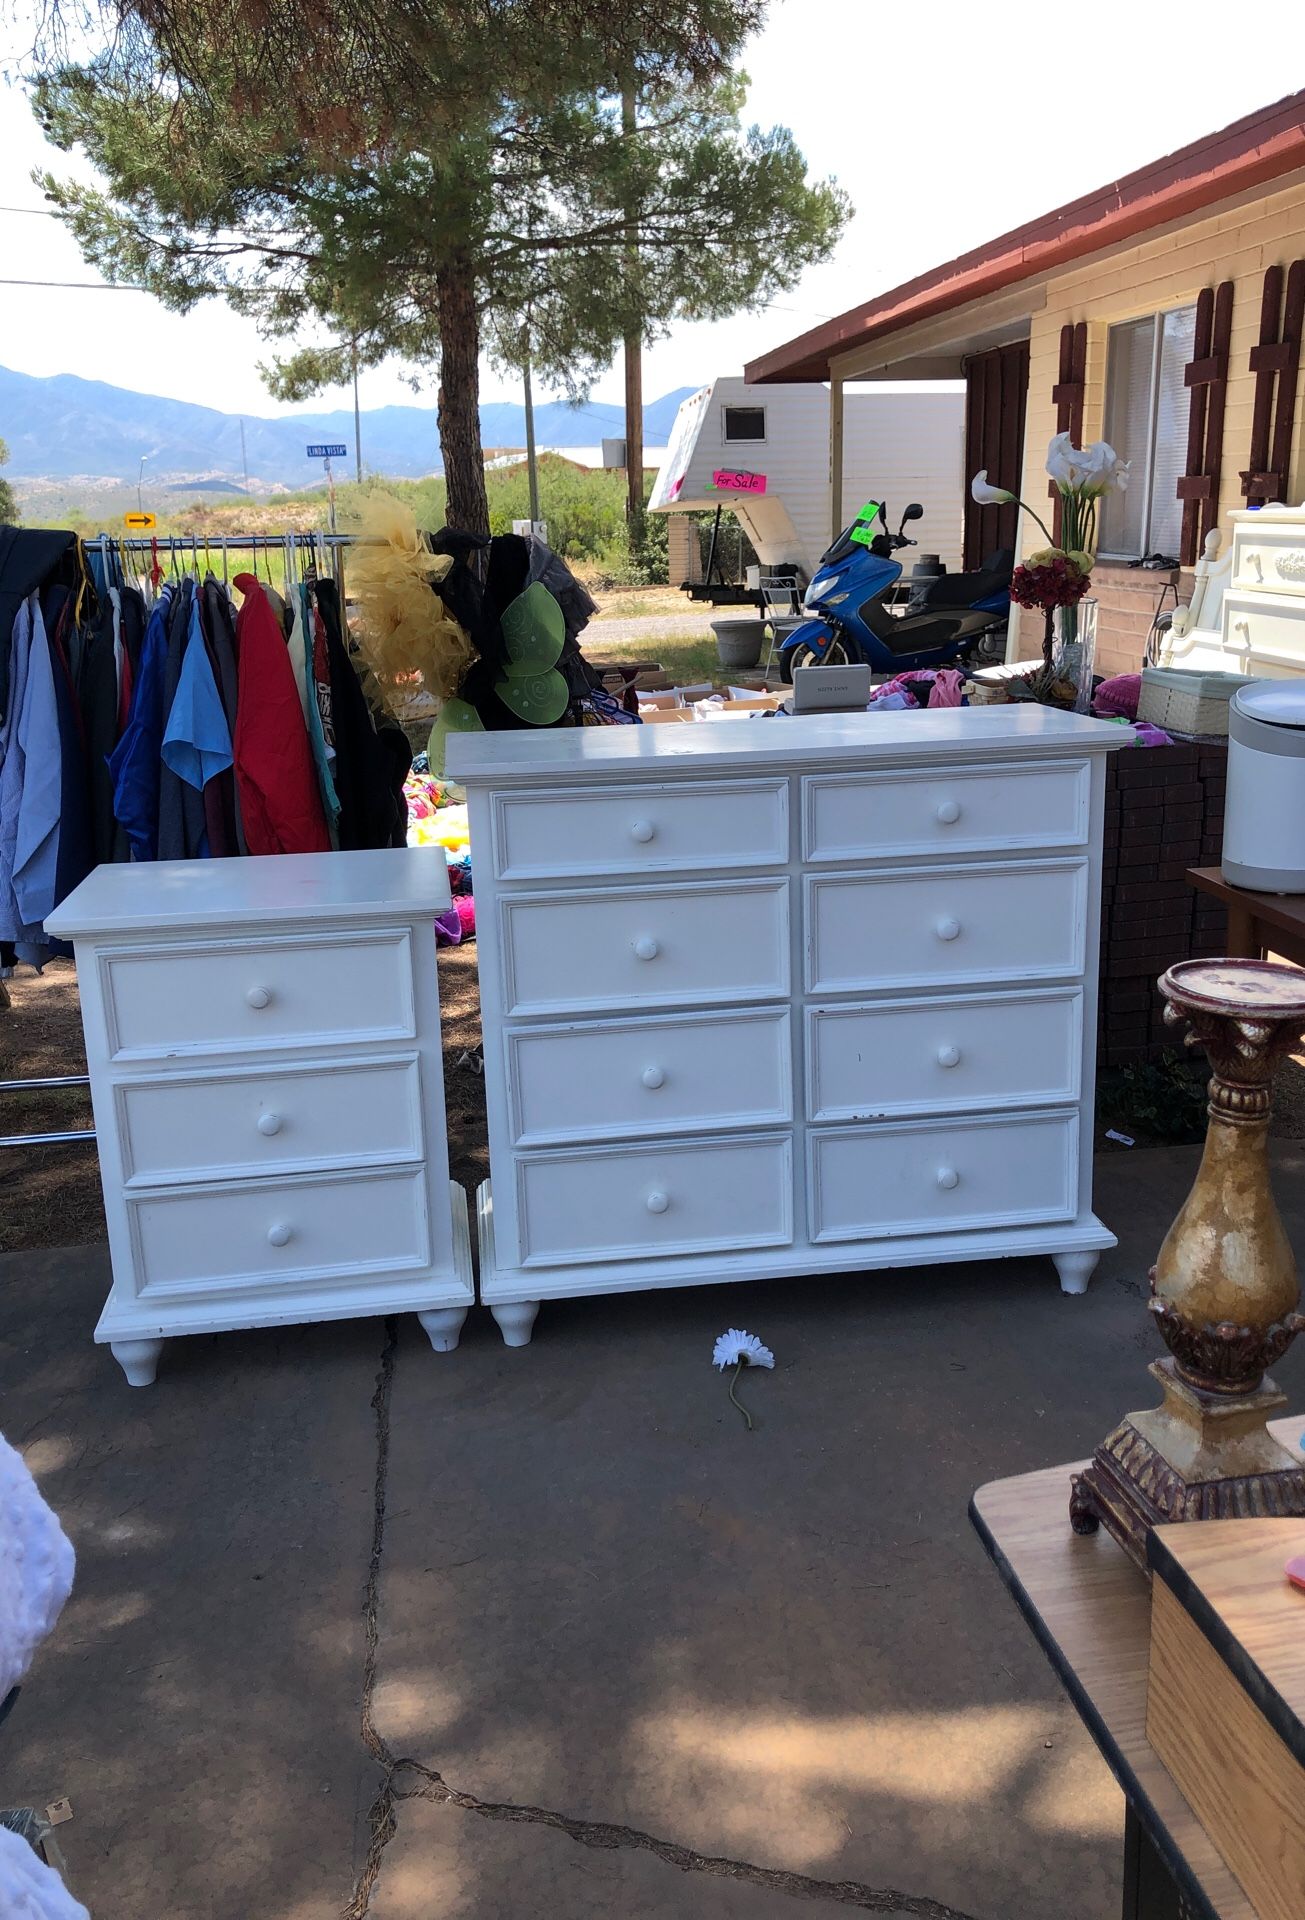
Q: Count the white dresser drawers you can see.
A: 11